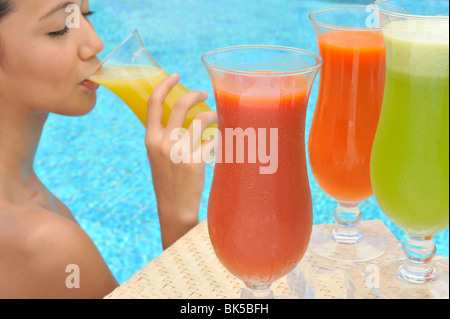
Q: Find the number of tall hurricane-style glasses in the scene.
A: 4